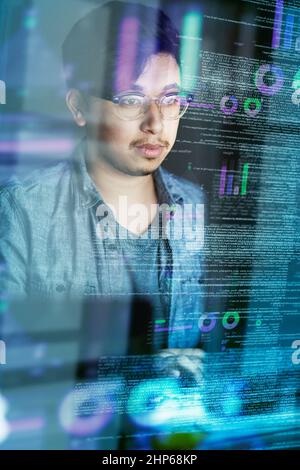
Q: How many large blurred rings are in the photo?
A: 2